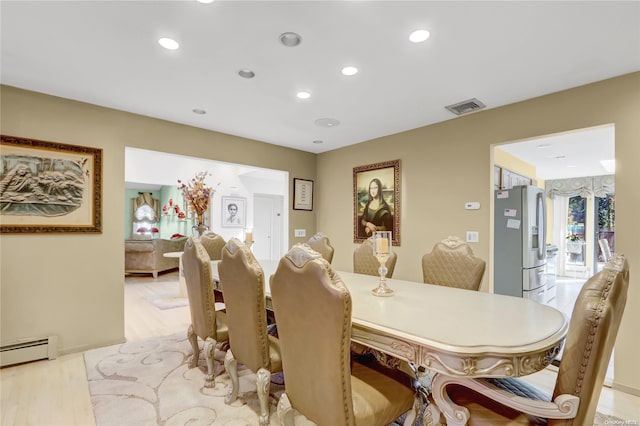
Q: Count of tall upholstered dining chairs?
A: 8